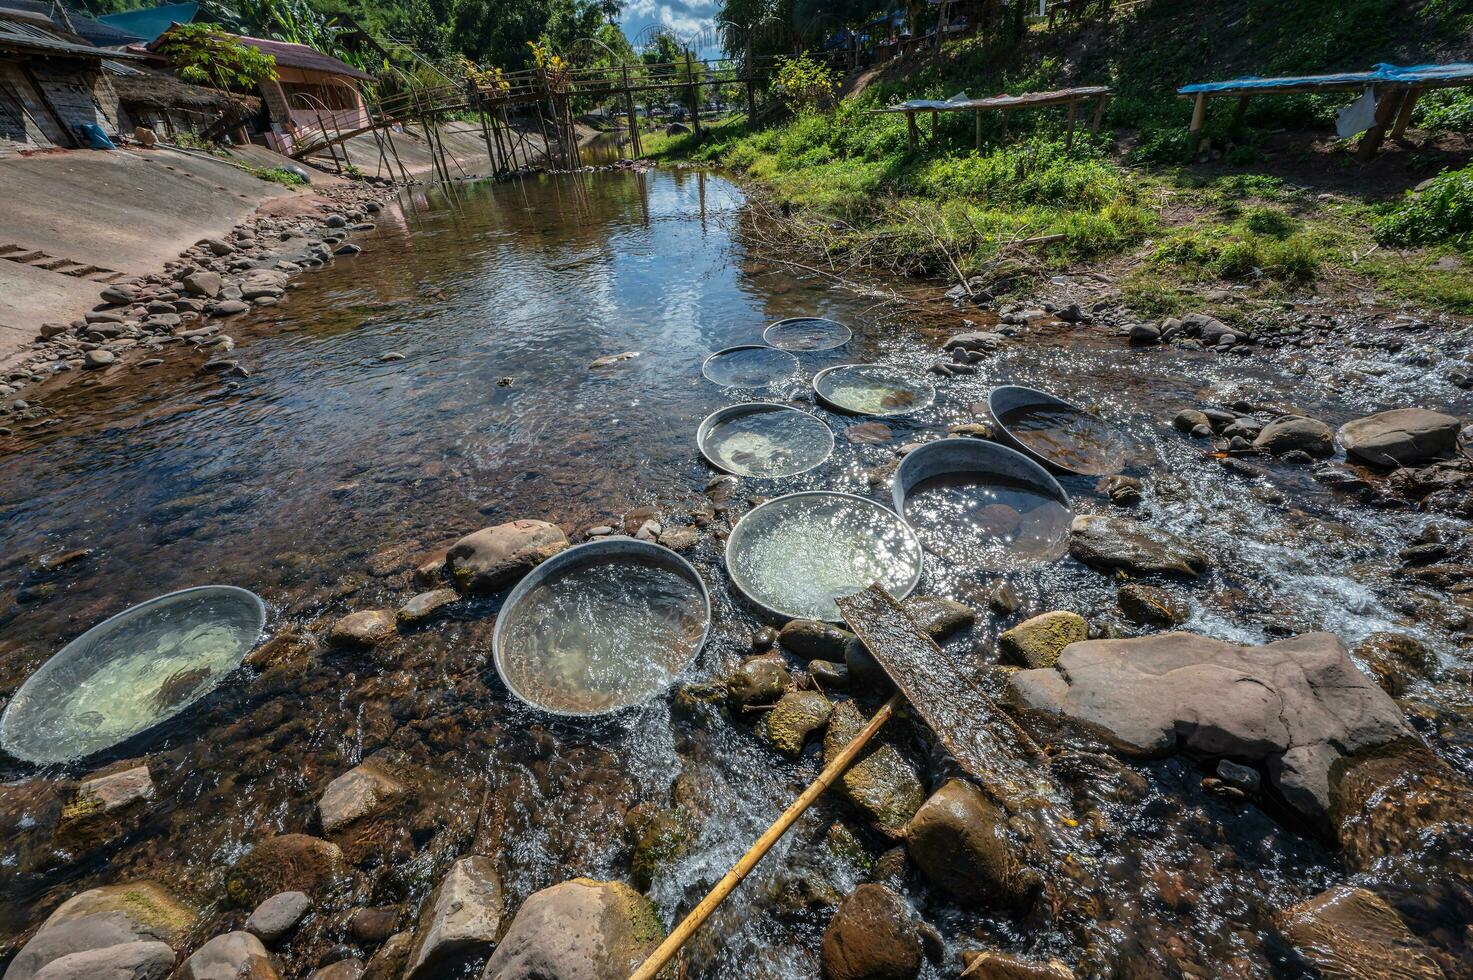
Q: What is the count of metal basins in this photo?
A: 9